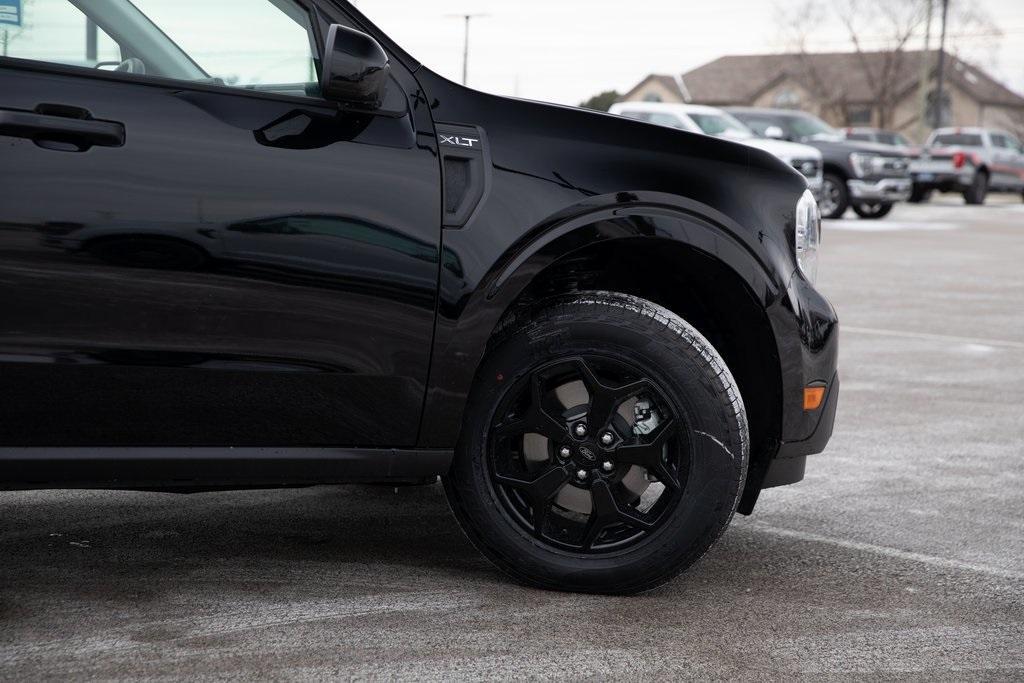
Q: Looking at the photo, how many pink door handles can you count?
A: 0